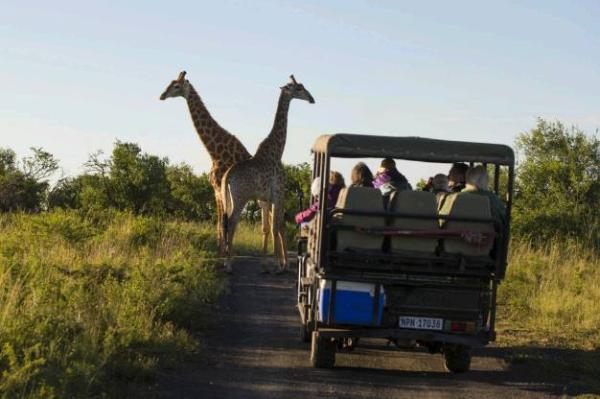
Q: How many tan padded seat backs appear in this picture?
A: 3